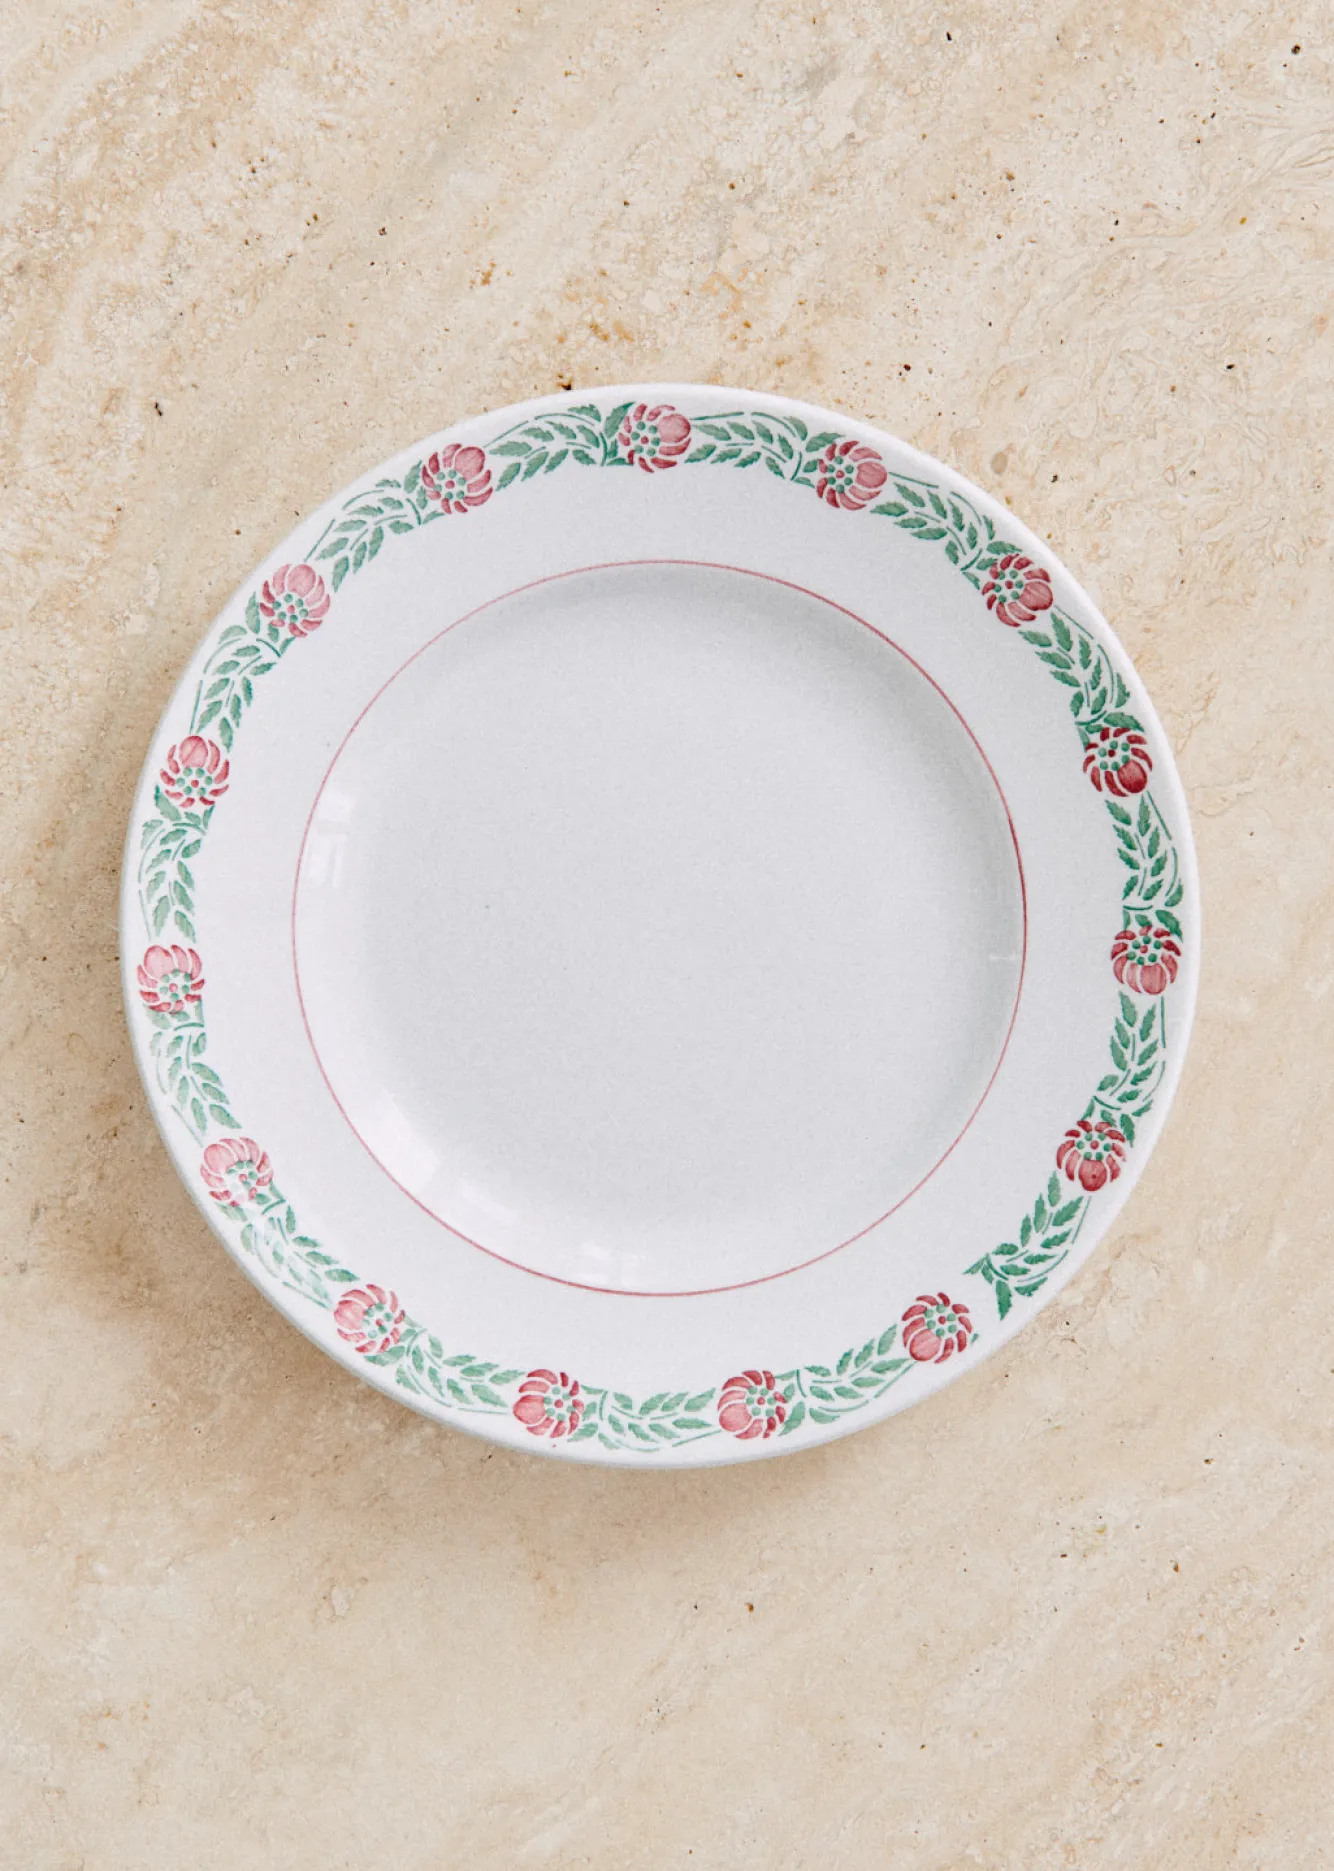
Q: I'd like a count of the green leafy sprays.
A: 15